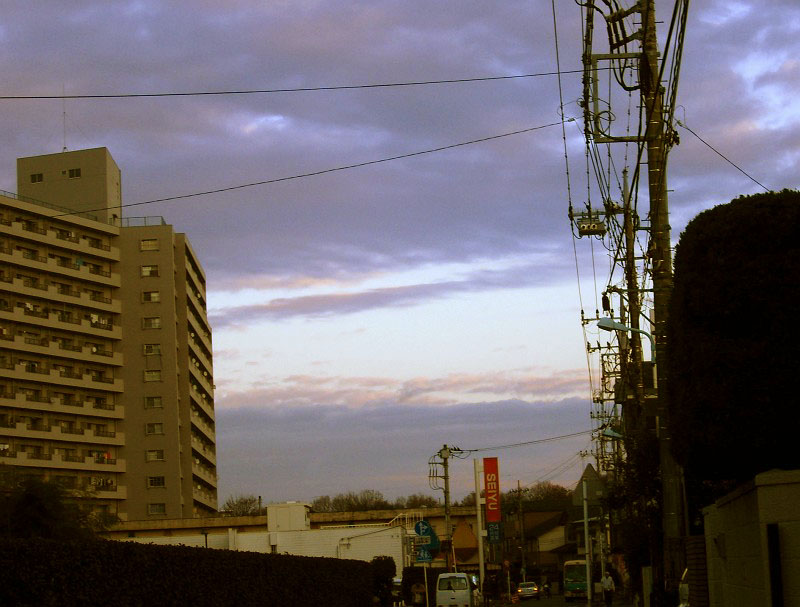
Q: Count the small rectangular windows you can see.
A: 13